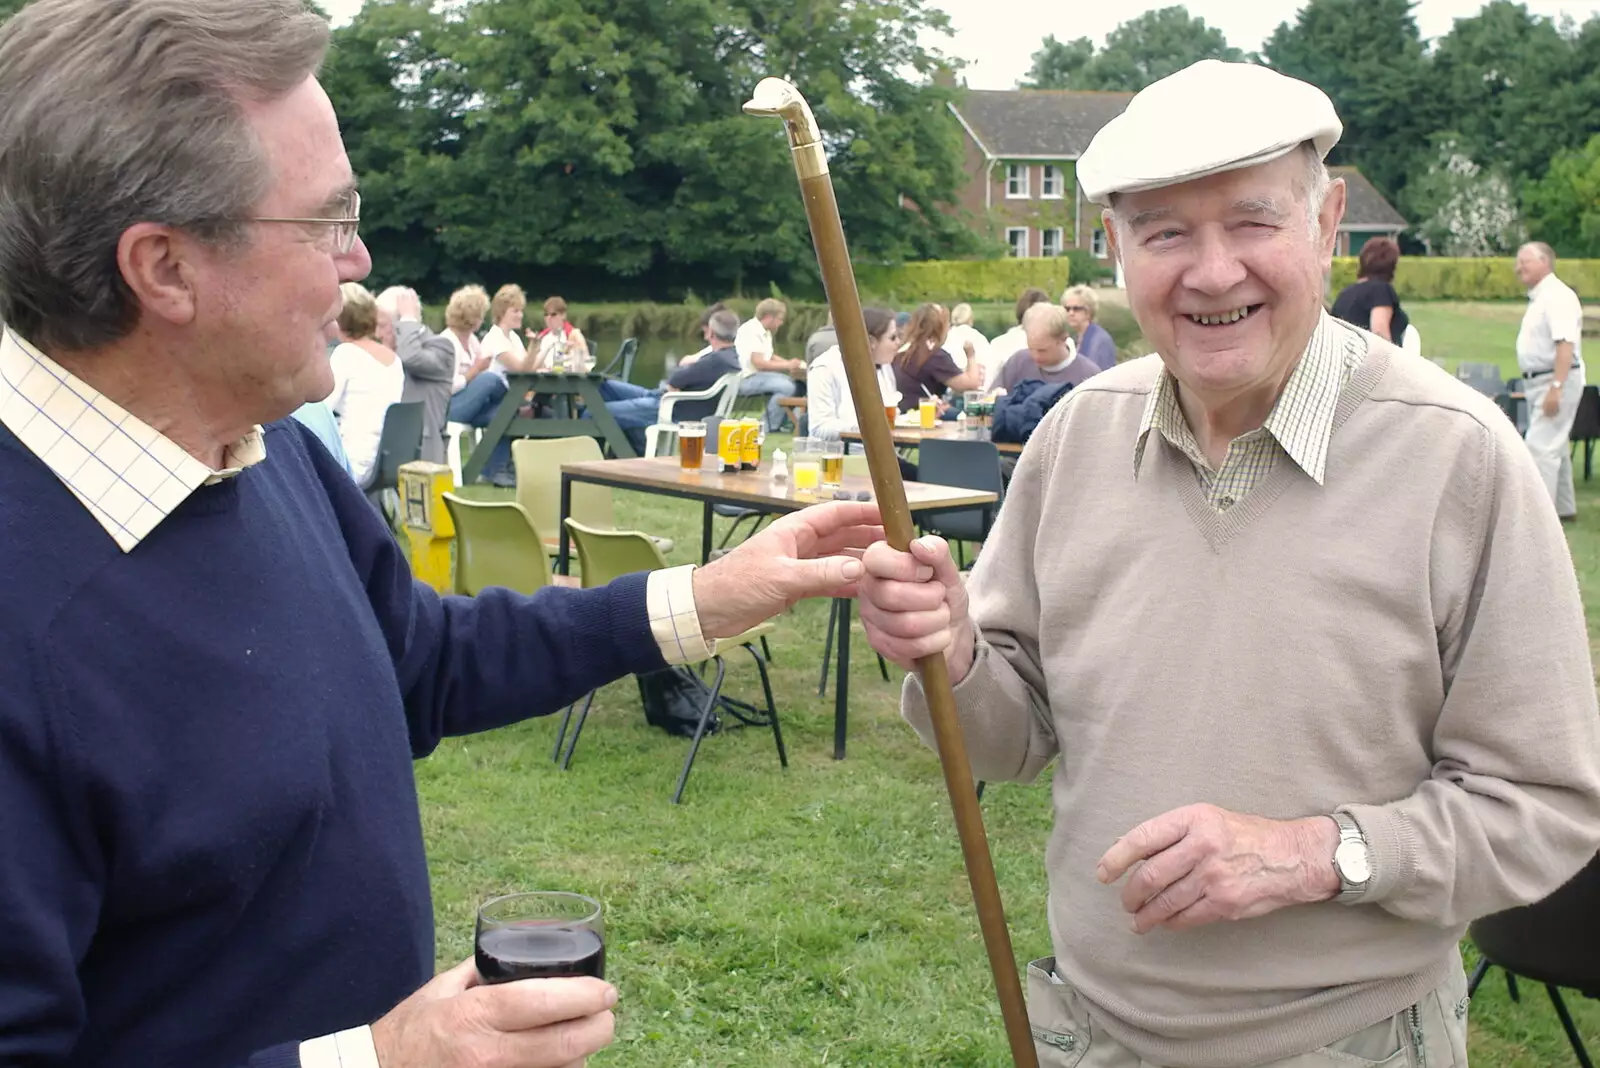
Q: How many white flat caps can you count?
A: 1